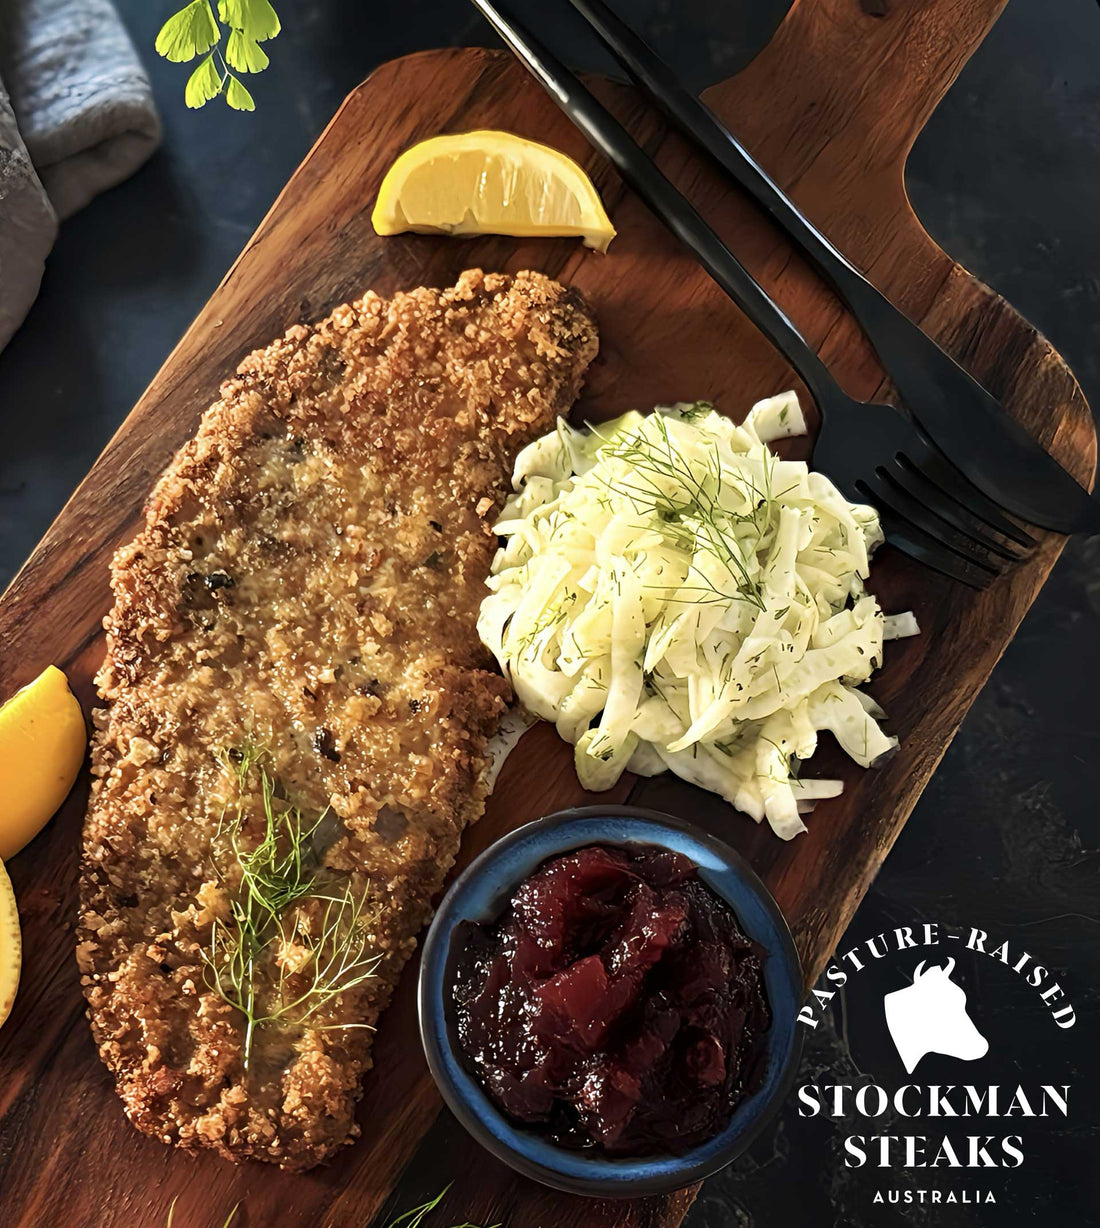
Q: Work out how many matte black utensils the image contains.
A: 2